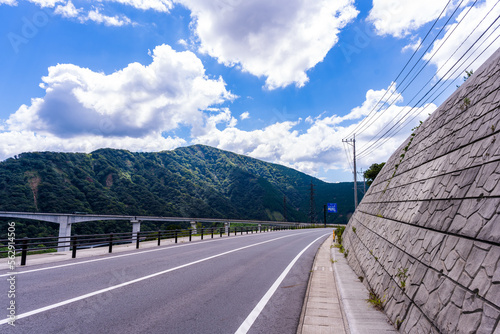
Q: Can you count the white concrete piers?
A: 5